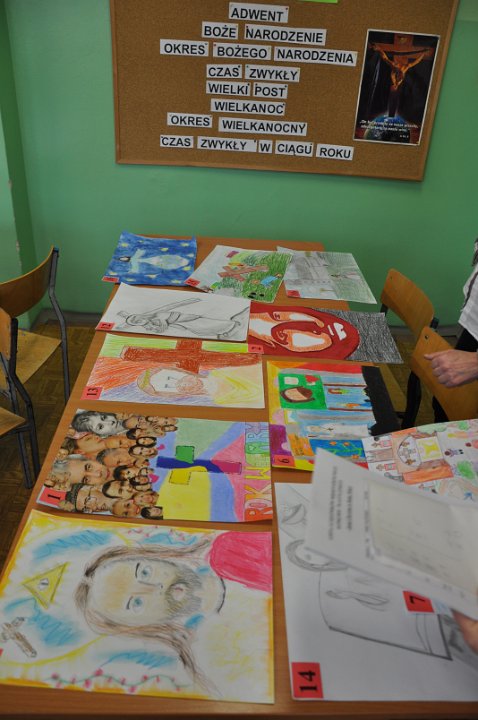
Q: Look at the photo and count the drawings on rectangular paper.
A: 11